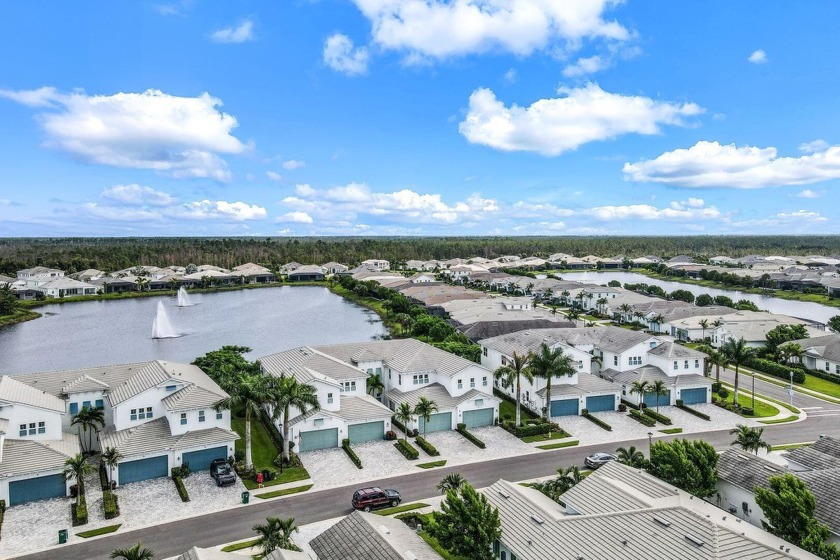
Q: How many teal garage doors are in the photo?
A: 11